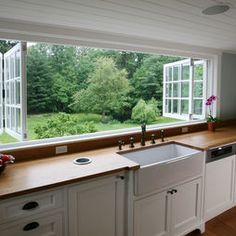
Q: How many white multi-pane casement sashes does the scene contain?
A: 4